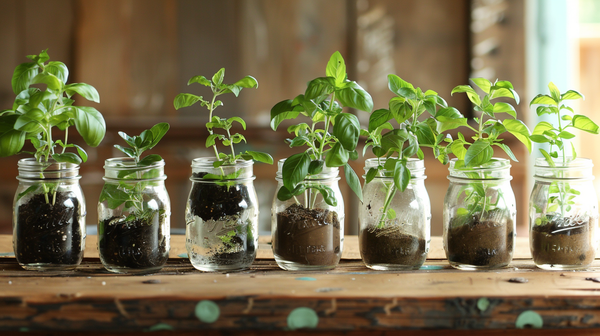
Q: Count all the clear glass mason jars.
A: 7